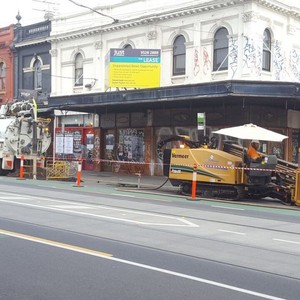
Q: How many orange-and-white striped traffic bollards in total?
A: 3